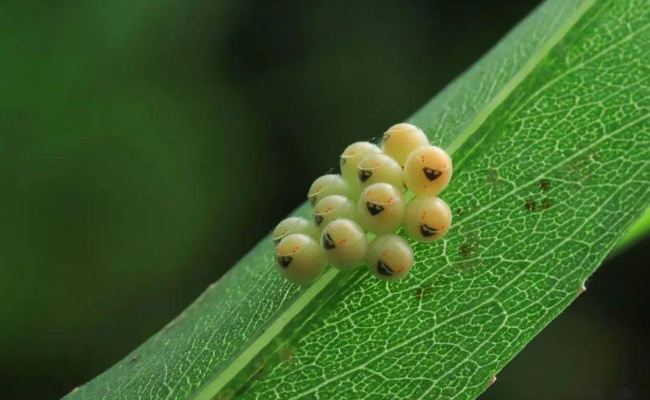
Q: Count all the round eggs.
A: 12